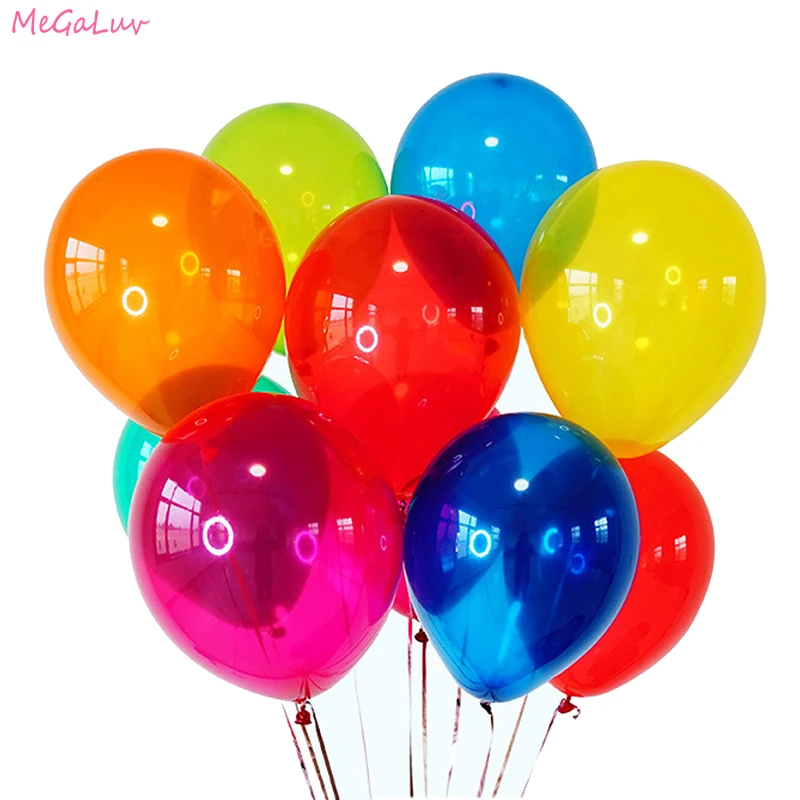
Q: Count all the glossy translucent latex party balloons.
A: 10